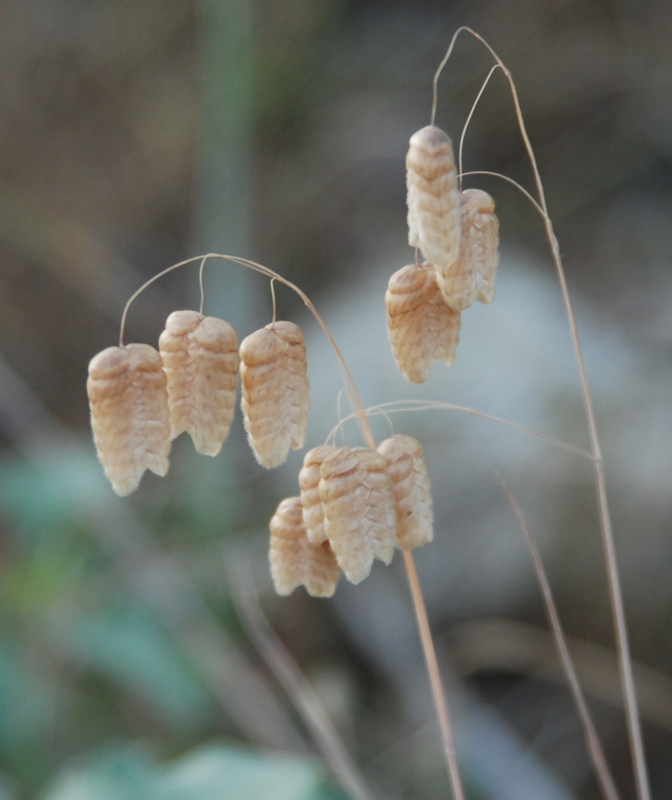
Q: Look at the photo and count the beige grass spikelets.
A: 10